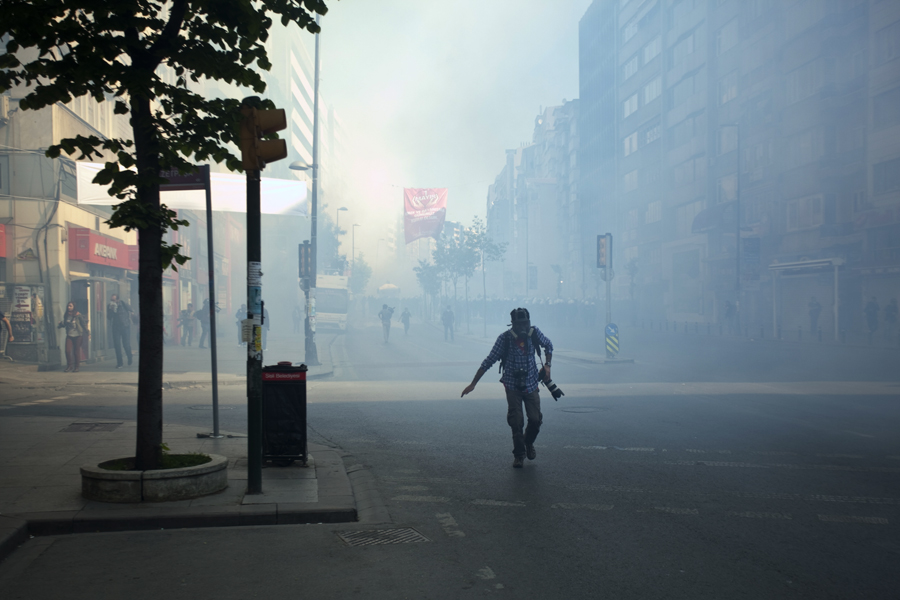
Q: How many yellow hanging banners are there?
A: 0